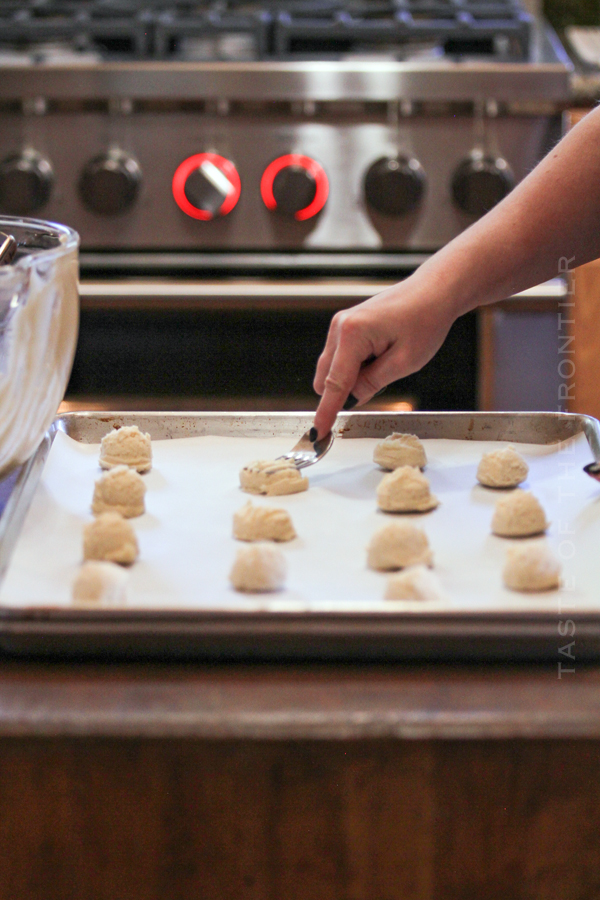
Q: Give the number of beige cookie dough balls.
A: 14